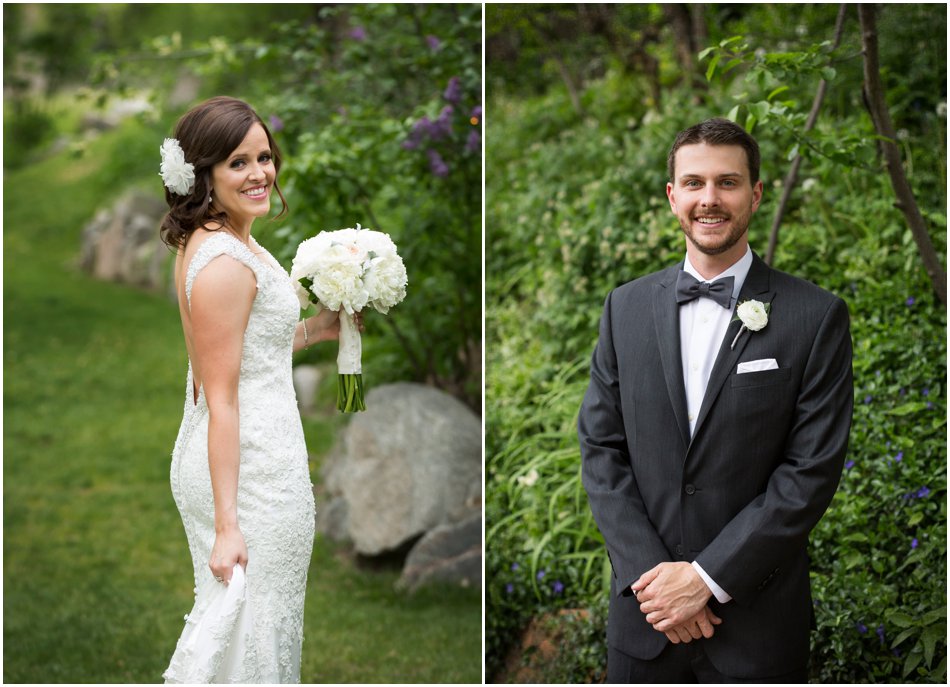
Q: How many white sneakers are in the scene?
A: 0